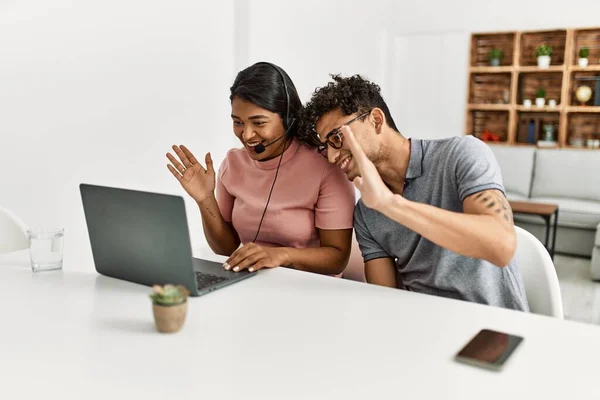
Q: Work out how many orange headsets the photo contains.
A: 0